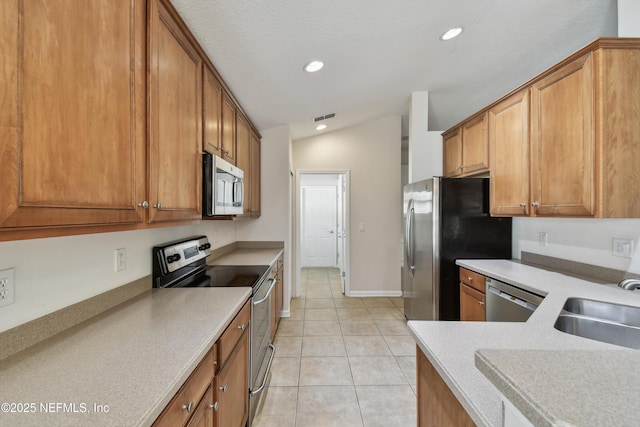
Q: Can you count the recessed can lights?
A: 3